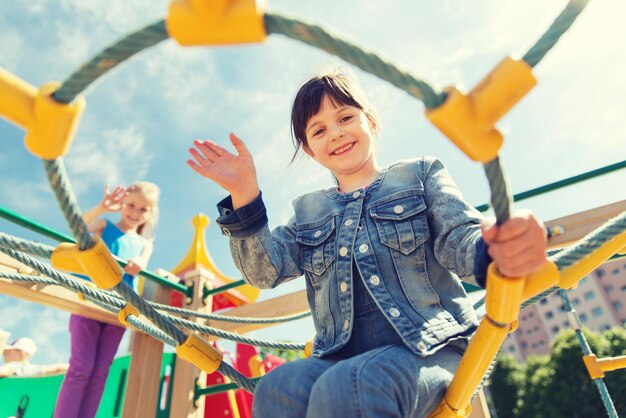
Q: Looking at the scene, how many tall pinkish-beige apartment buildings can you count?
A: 1